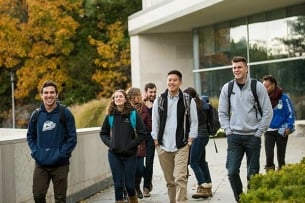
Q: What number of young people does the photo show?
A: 8